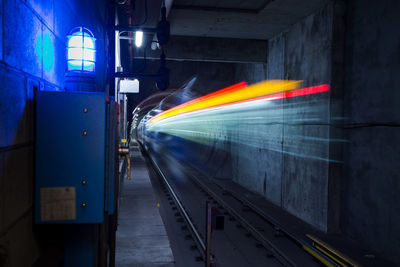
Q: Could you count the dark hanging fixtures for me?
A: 2